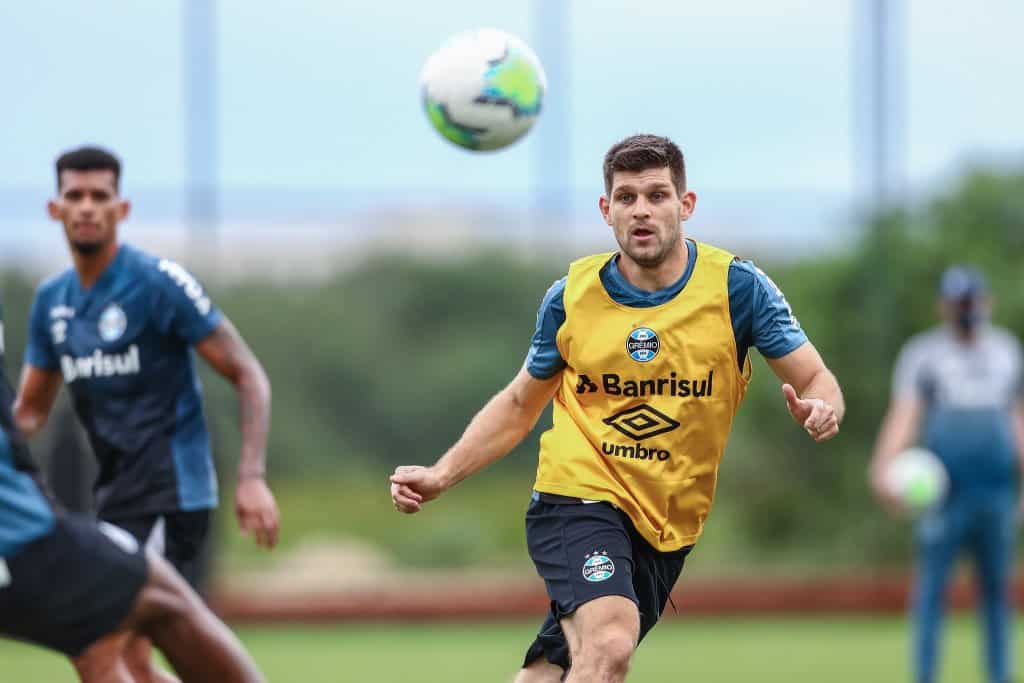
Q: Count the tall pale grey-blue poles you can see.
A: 3